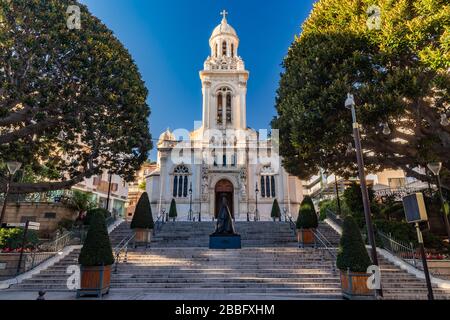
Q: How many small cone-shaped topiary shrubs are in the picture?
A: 6